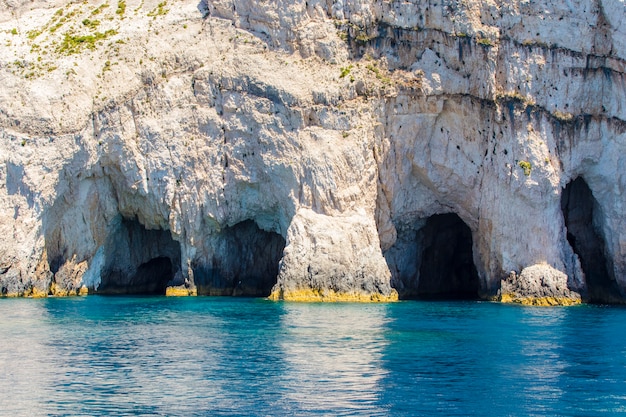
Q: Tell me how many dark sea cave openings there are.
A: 4